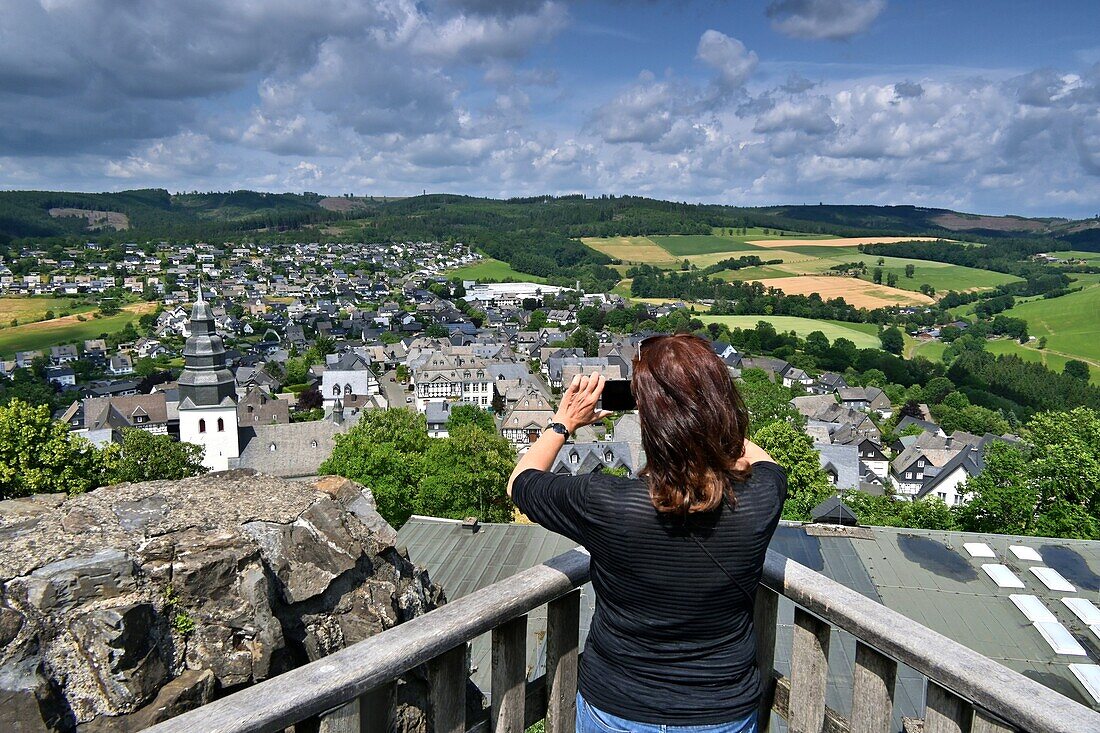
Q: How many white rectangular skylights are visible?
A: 9